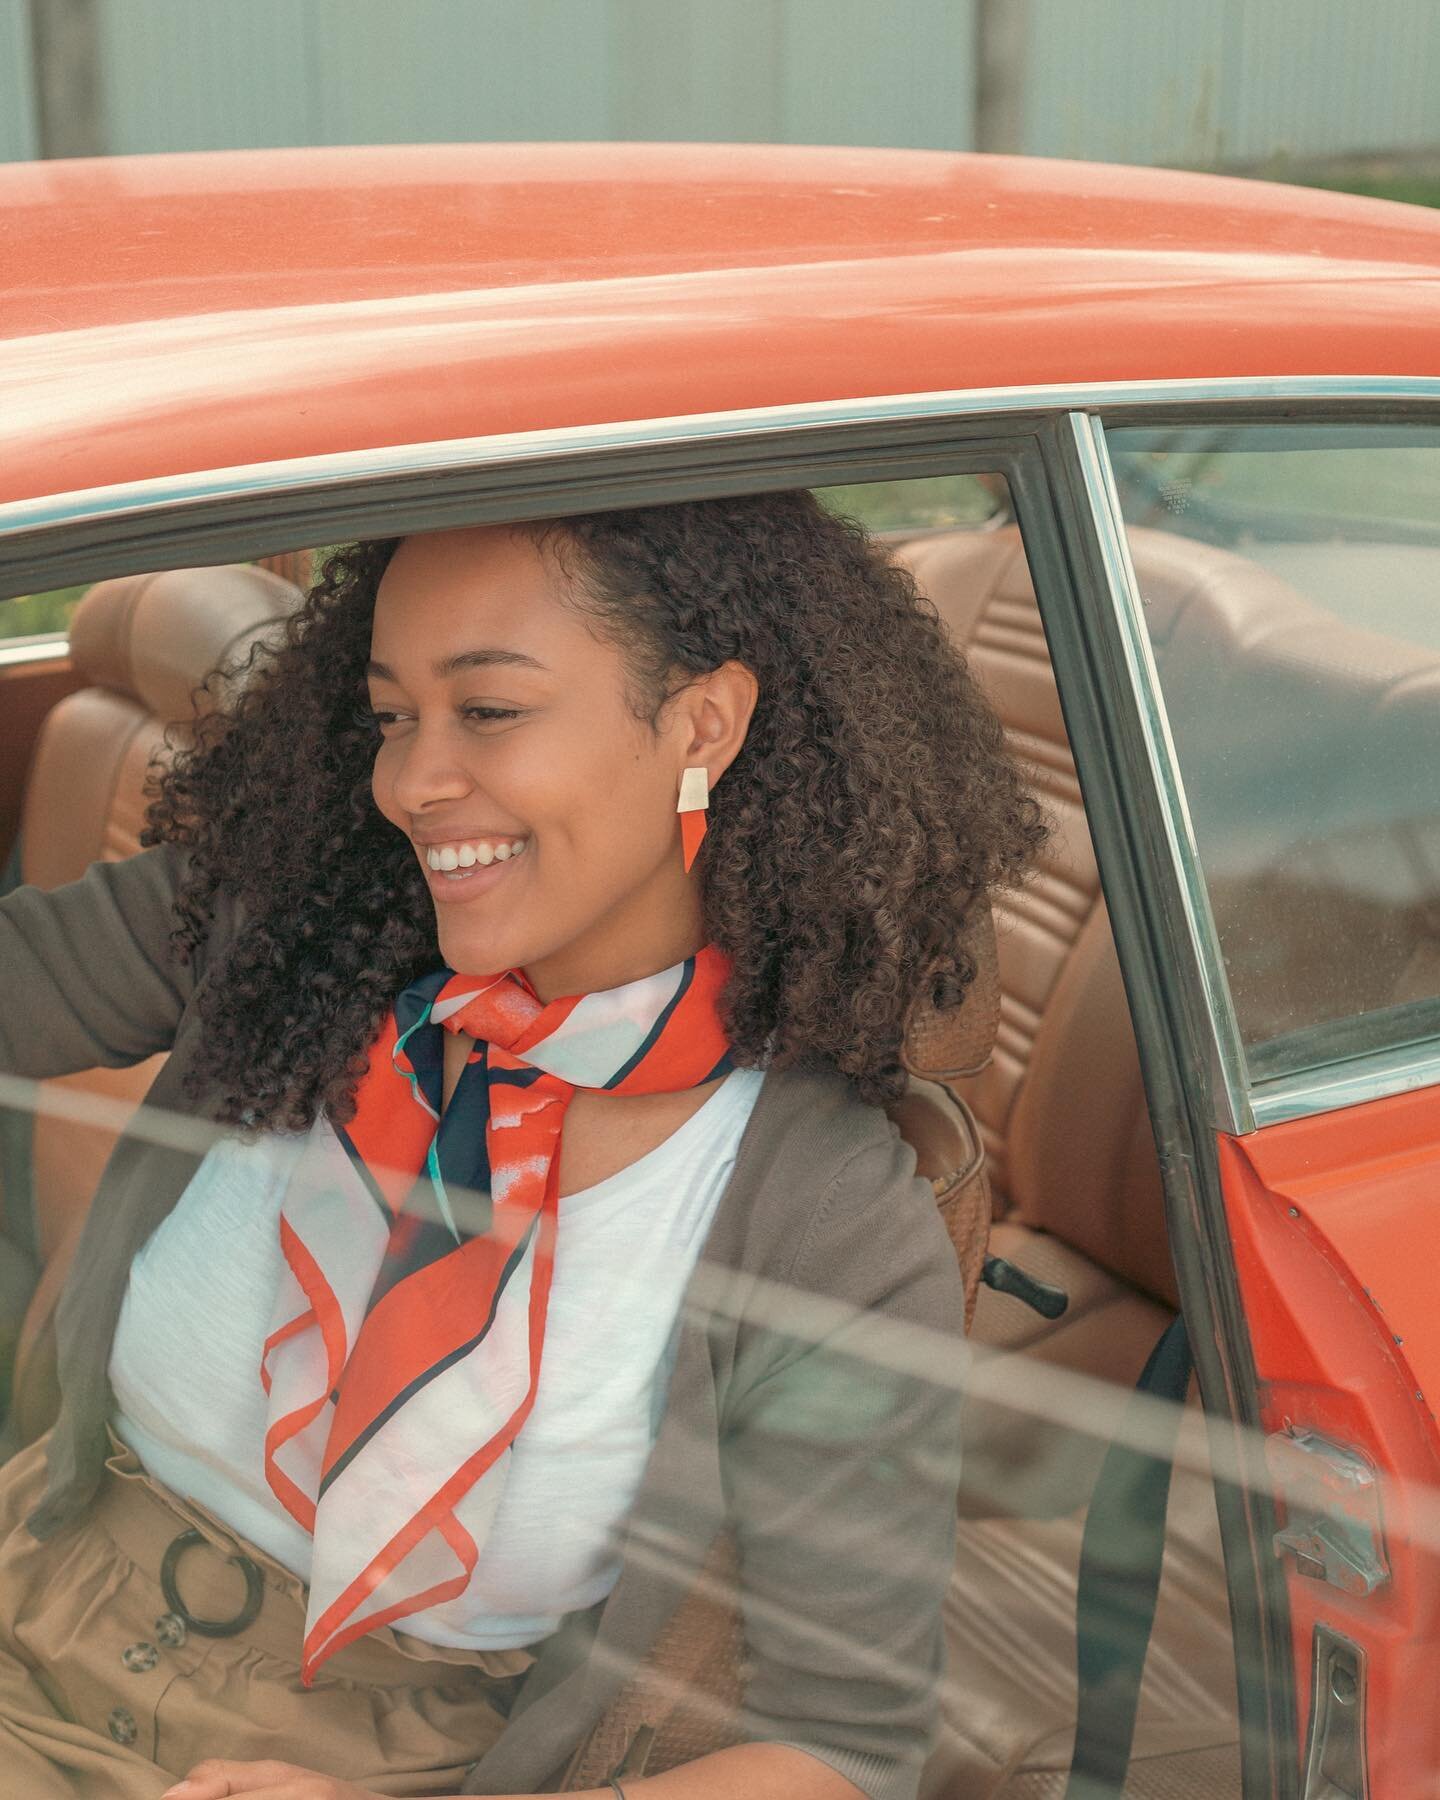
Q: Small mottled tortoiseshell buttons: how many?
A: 3